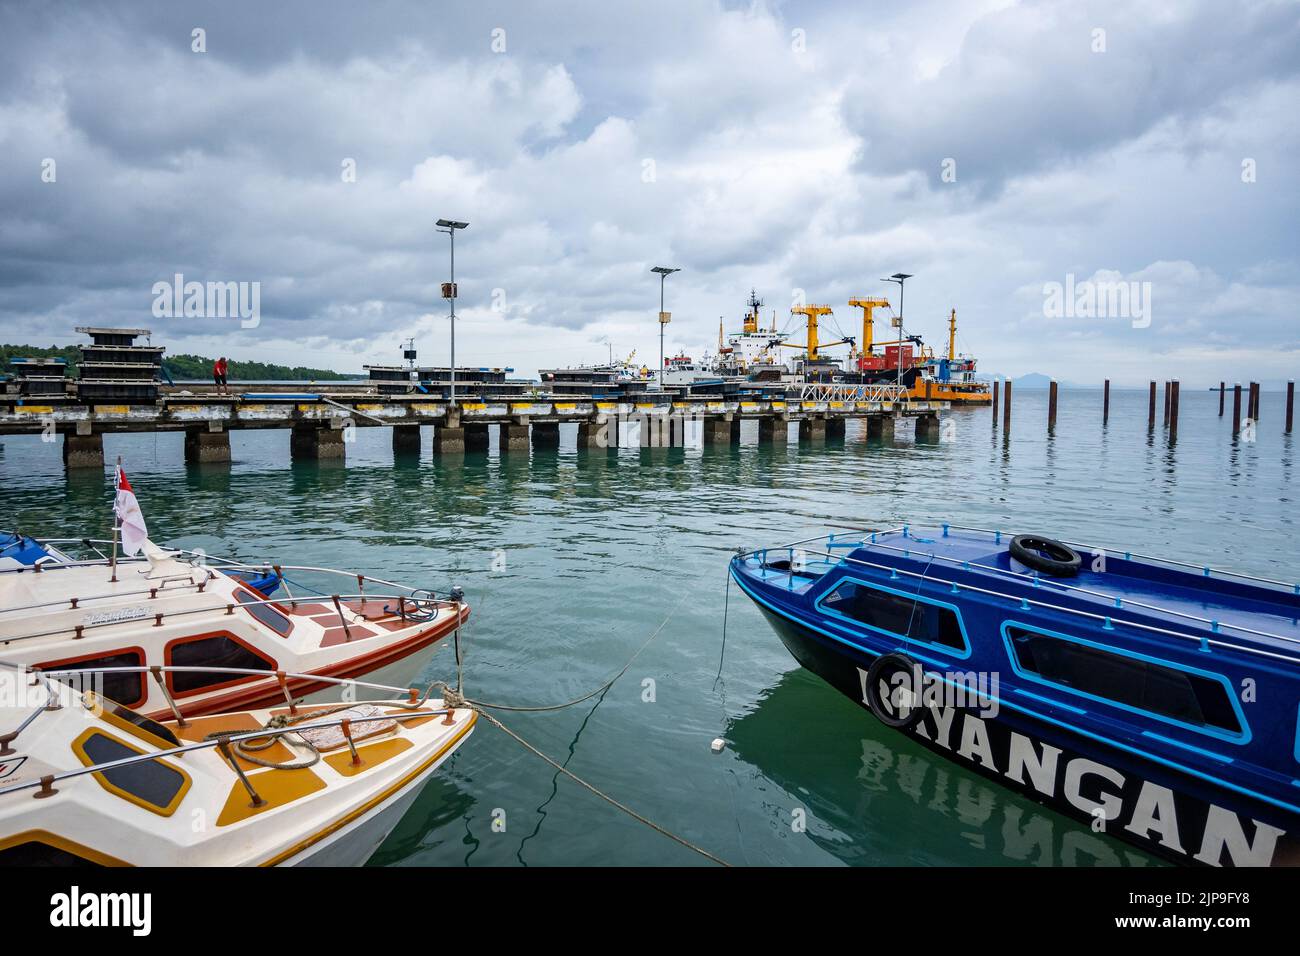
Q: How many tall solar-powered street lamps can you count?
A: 3